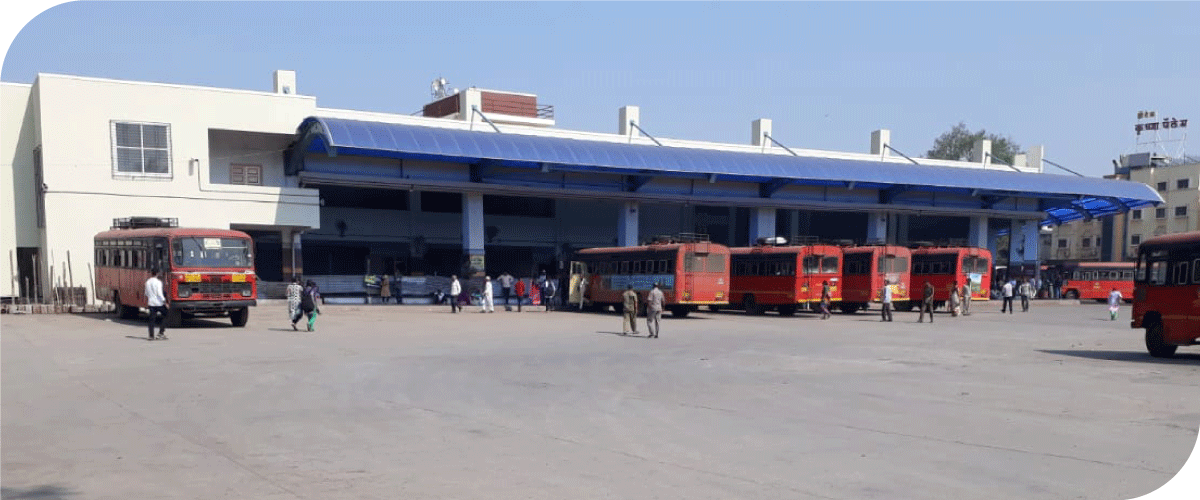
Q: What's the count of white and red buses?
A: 7